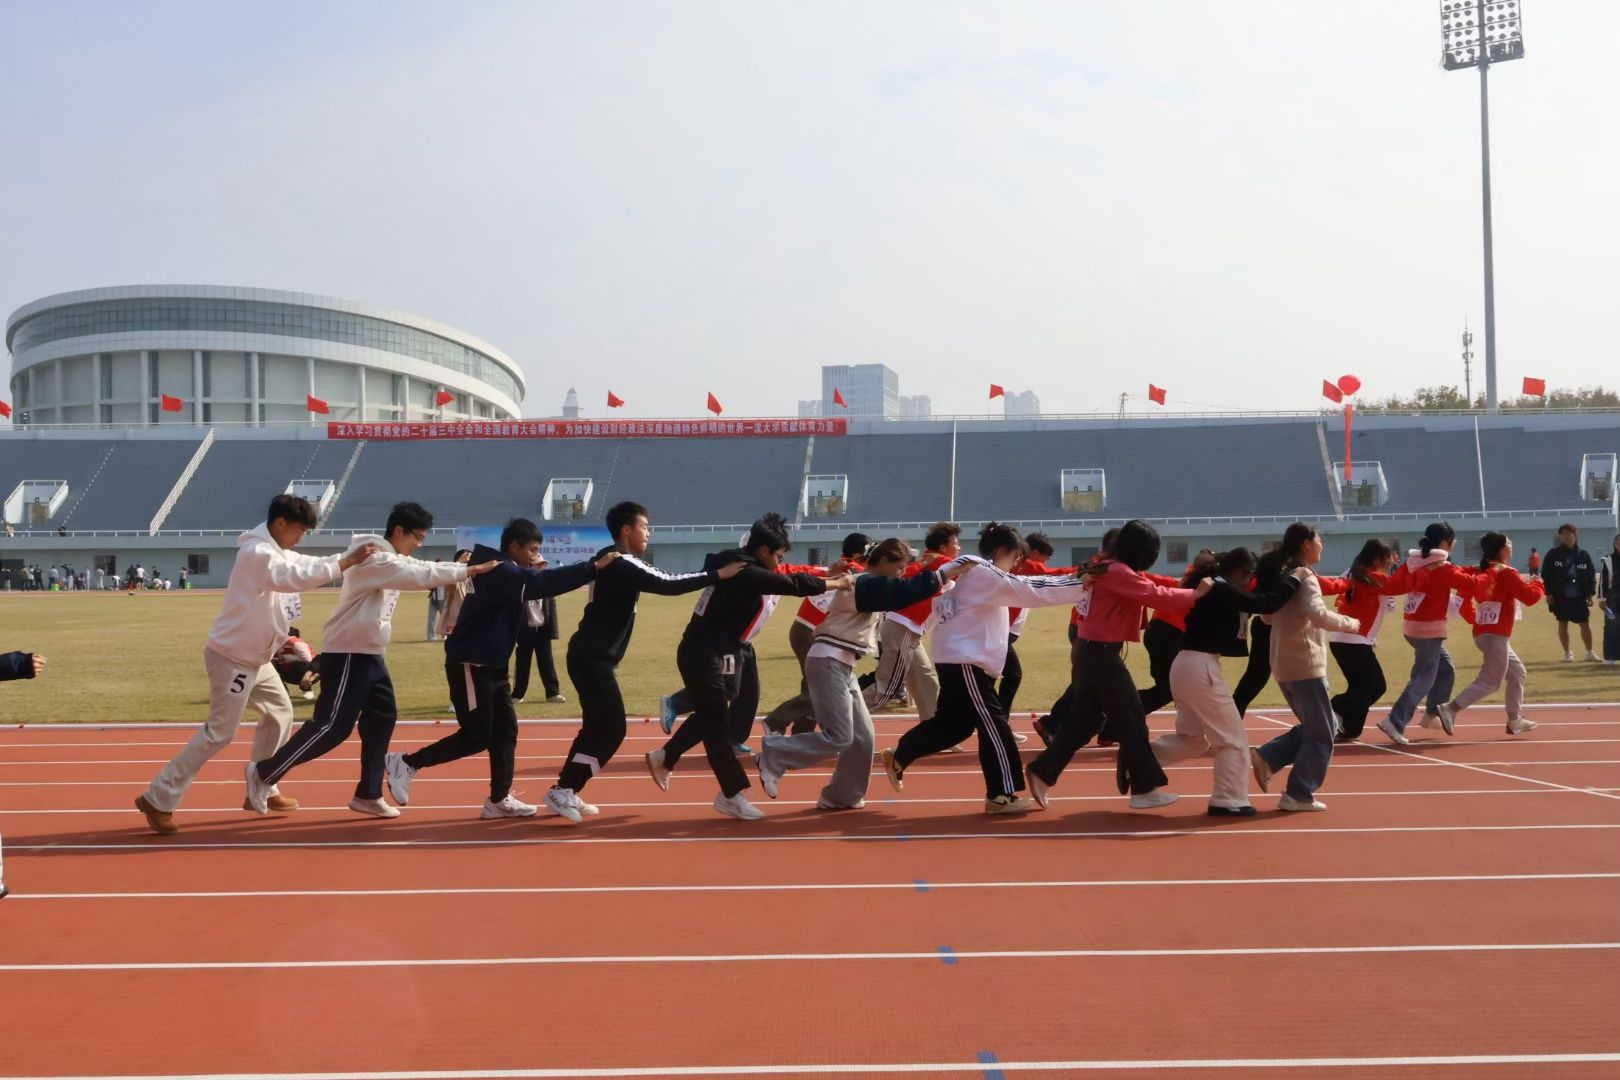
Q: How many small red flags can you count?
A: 11